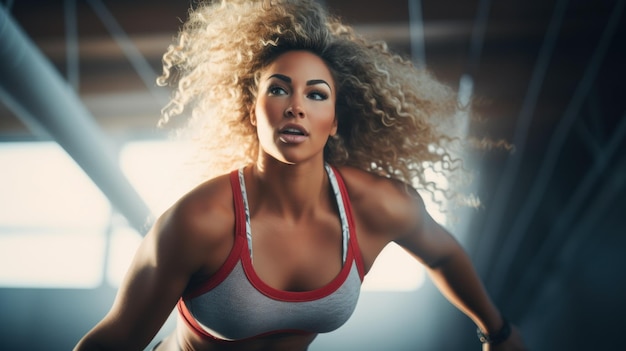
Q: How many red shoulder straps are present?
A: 2